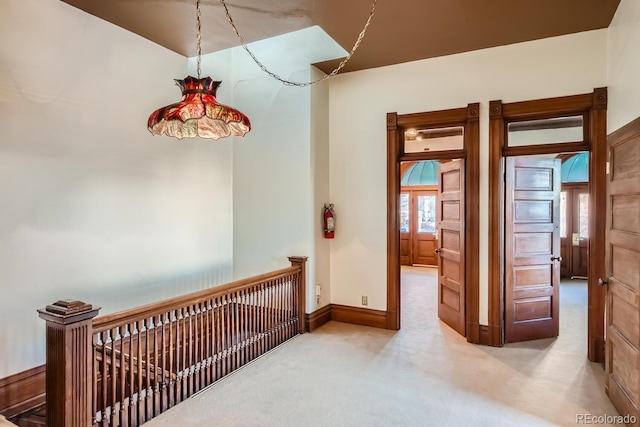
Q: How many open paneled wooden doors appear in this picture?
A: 3